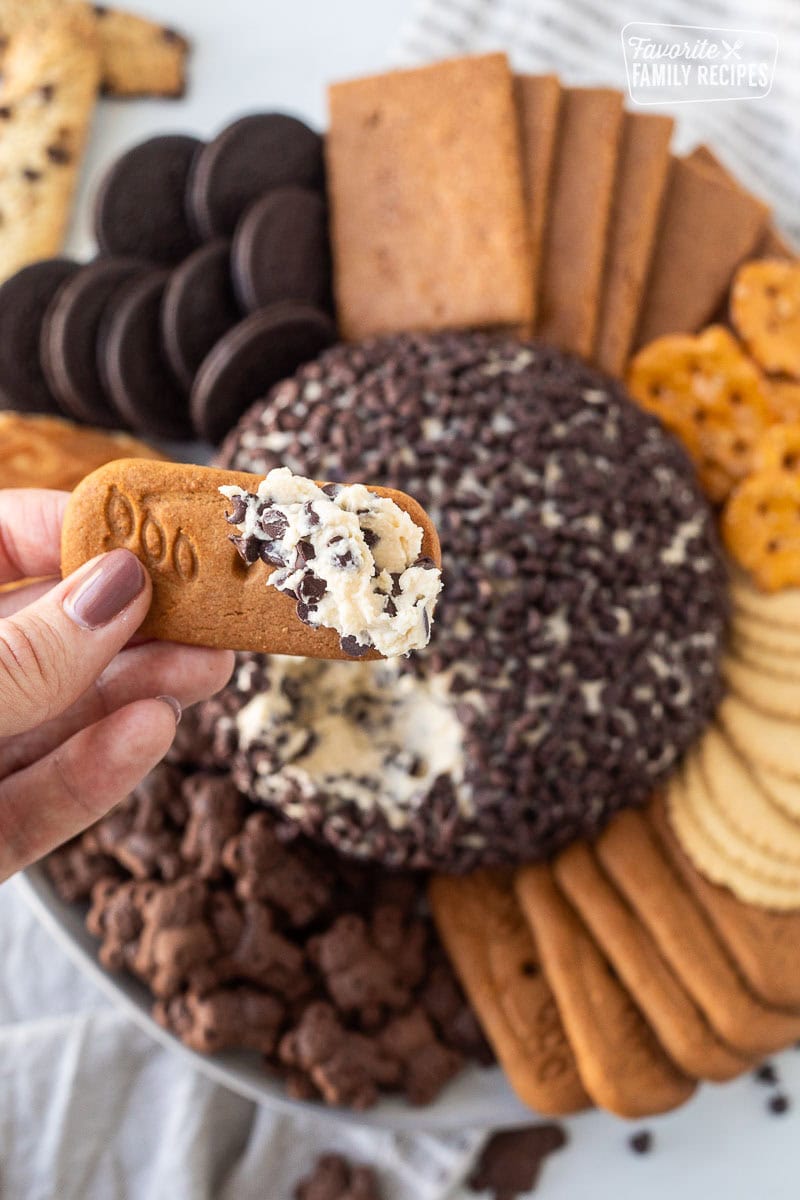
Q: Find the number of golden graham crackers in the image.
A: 6